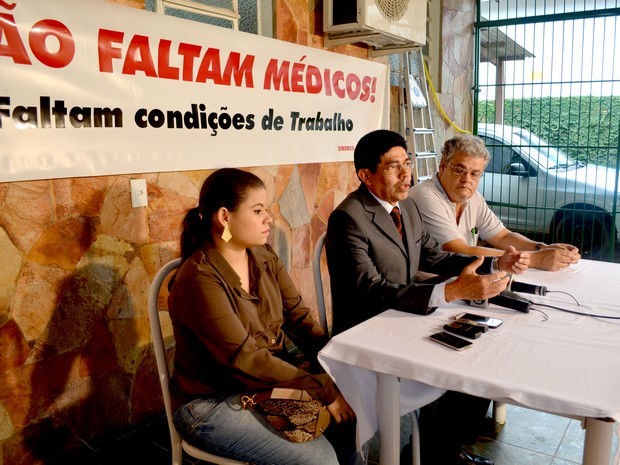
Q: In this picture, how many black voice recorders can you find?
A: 2